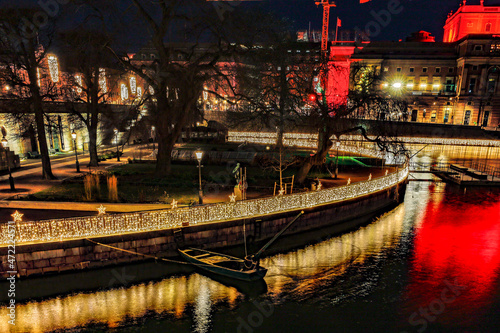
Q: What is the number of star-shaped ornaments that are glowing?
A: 9